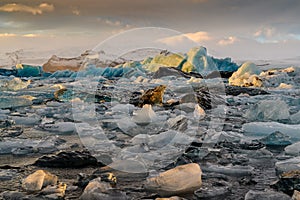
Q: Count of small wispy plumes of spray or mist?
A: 0